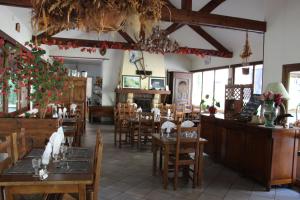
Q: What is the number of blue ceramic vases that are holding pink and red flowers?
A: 0